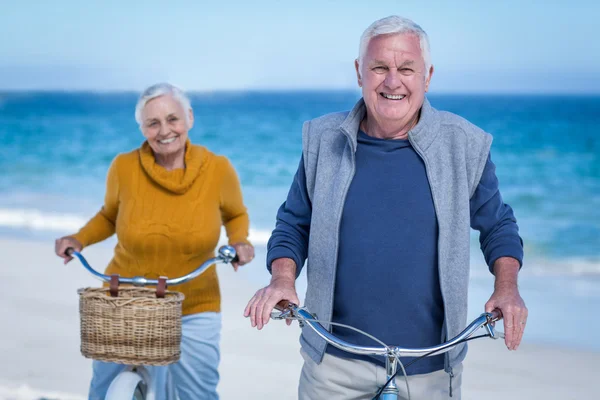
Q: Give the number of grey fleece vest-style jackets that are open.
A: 1